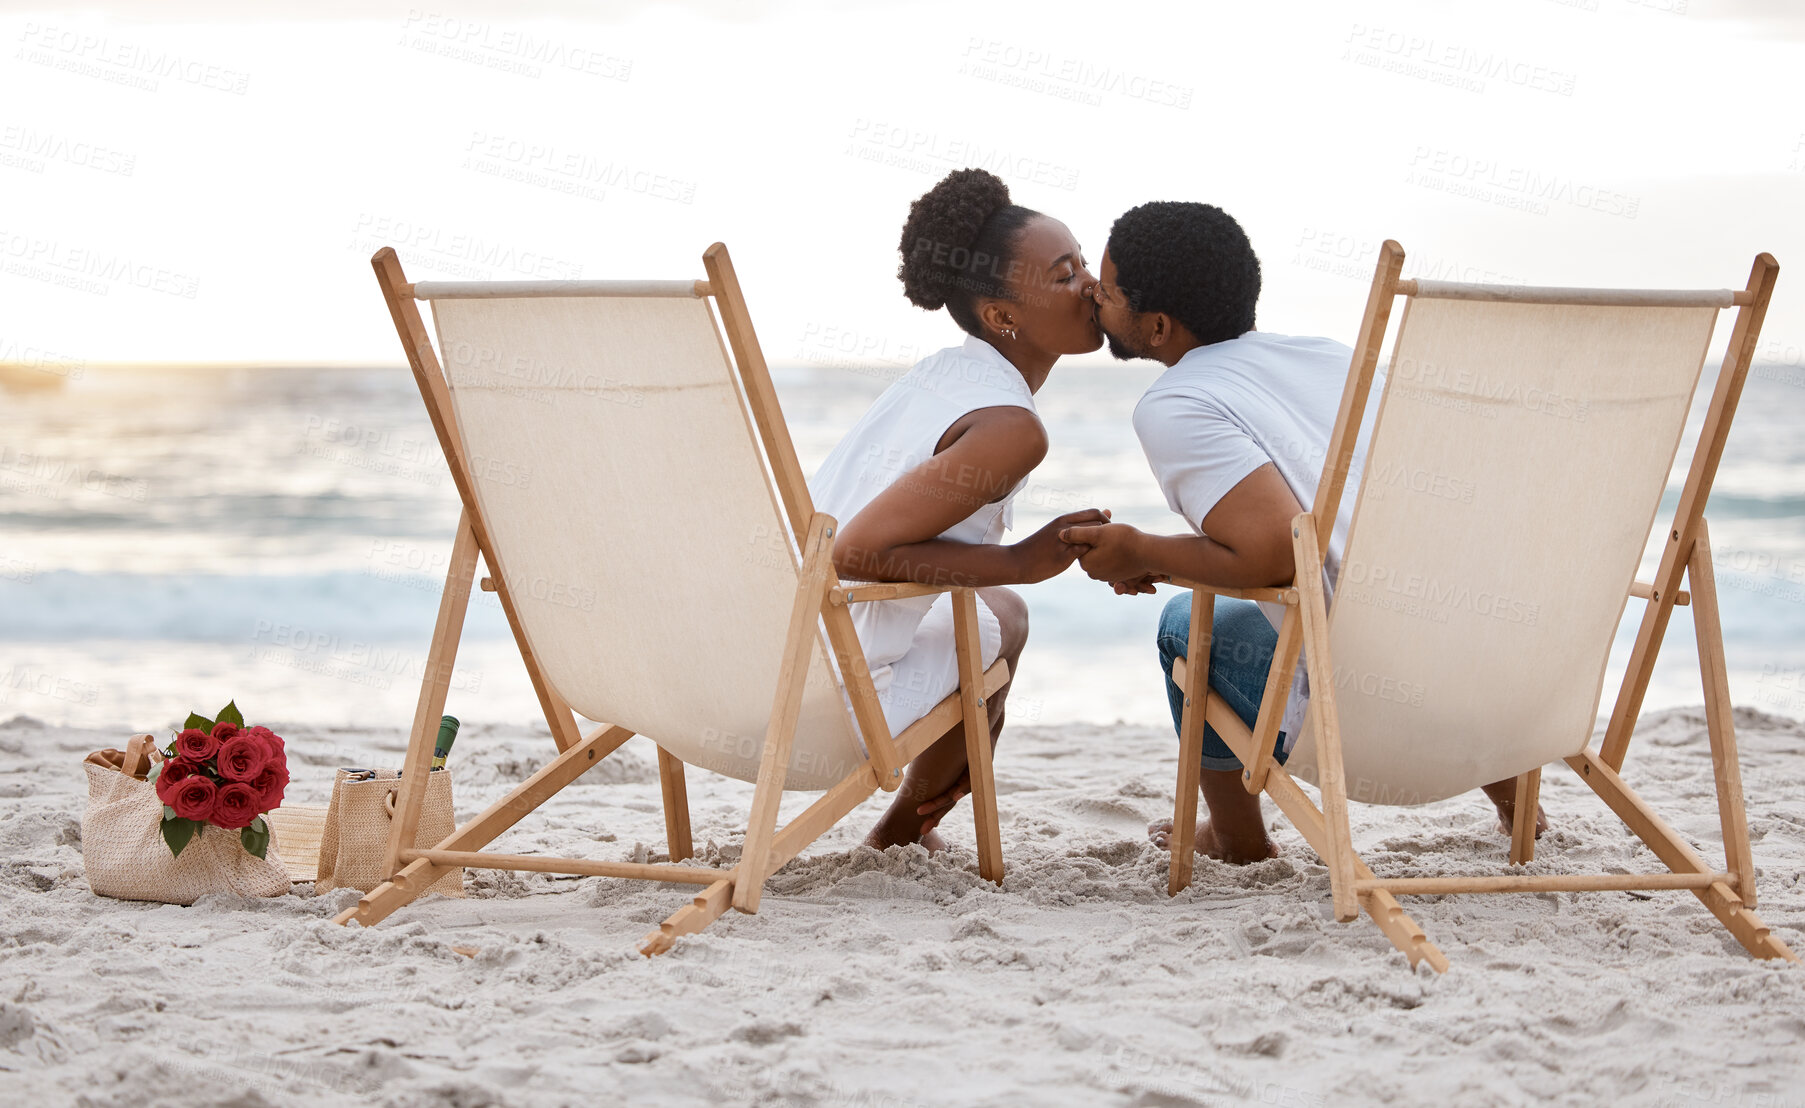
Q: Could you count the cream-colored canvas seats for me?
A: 2